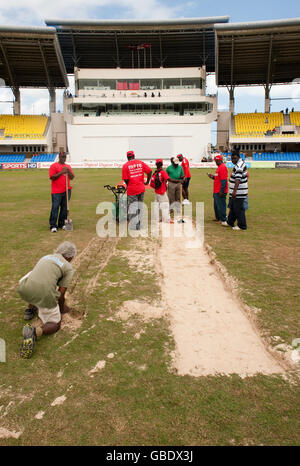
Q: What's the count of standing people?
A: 7